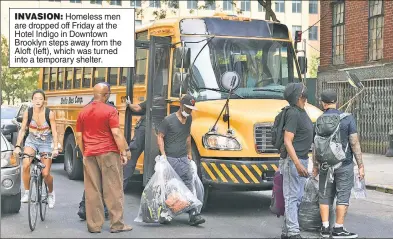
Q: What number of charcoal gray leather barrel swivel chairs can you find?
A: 0